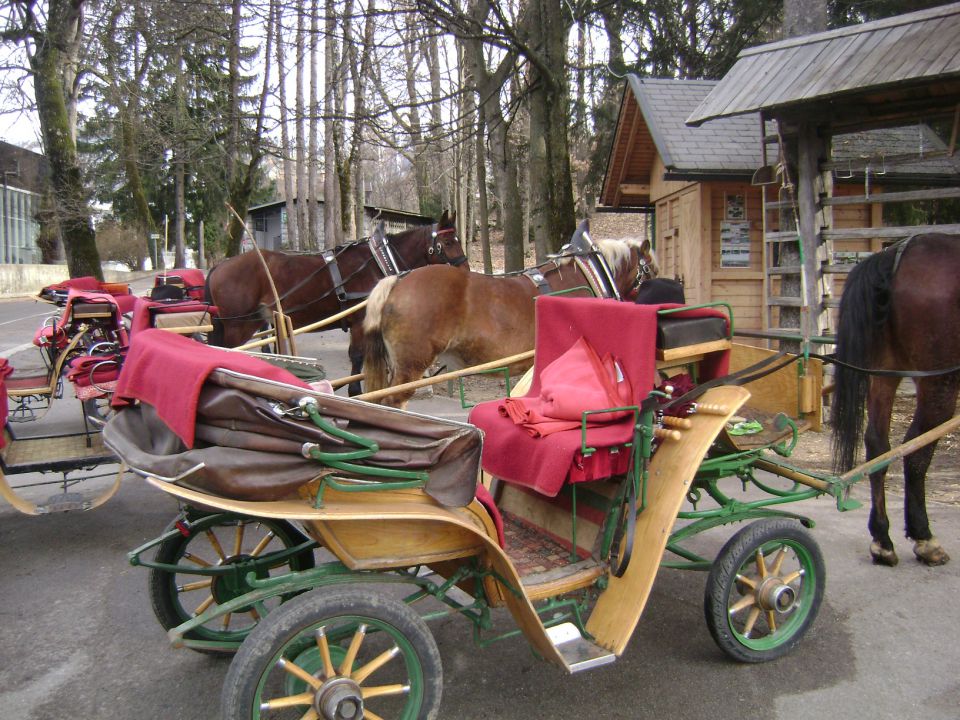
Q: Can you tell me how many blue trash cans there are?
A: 0